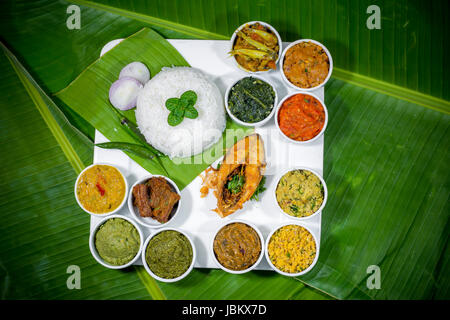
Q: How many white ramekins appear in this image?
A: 11